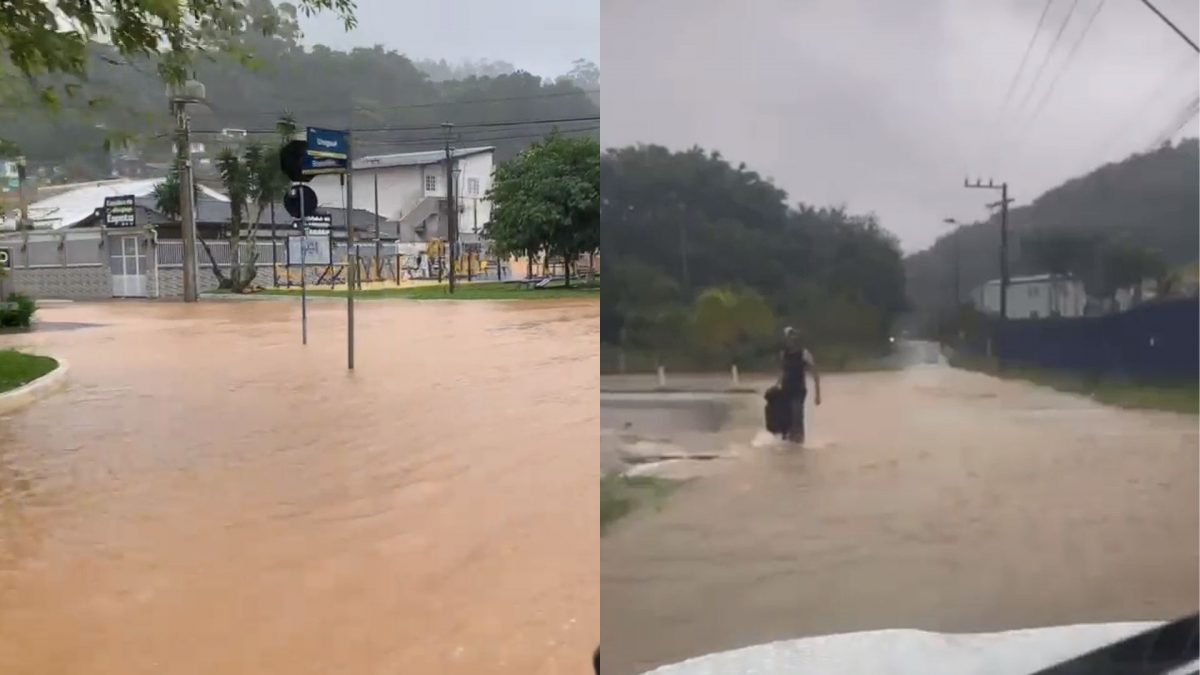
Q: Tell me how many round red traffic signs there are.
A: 0